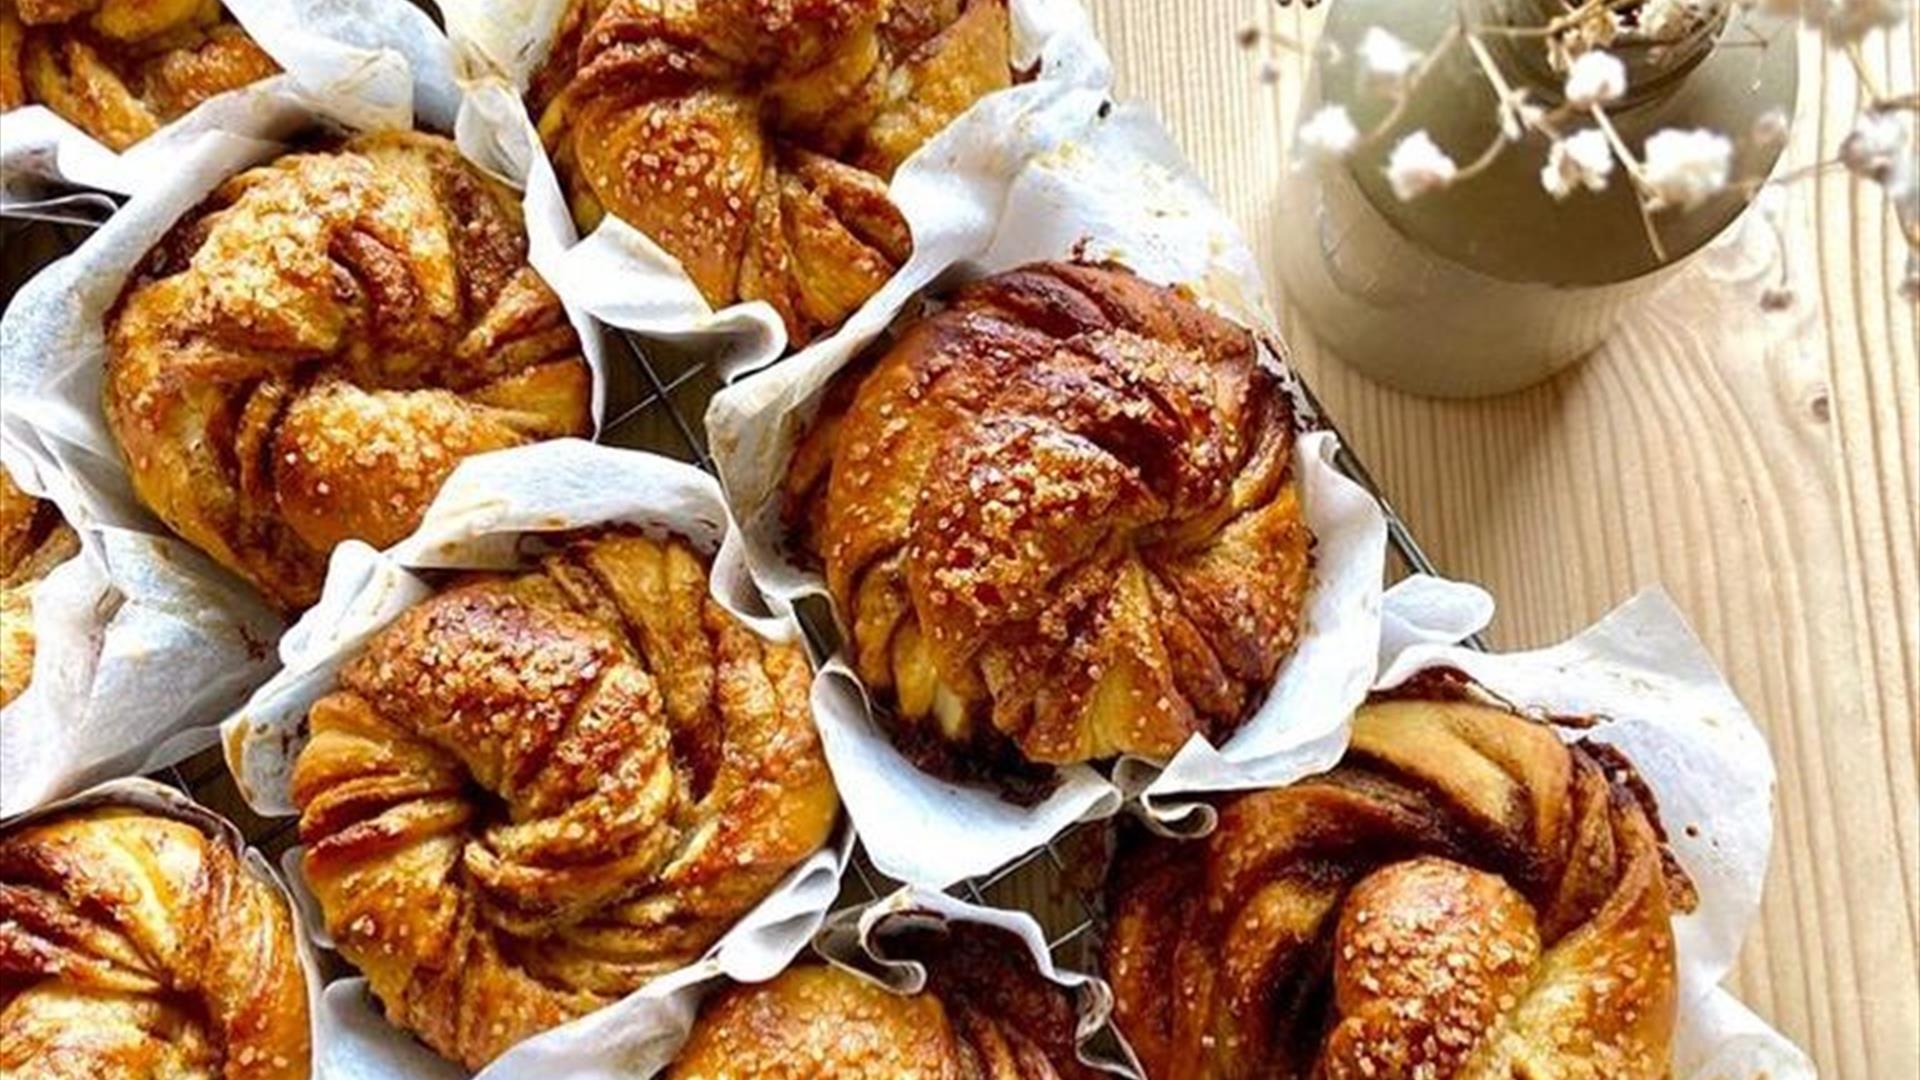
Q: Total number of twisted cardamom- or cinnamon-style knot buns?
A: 9